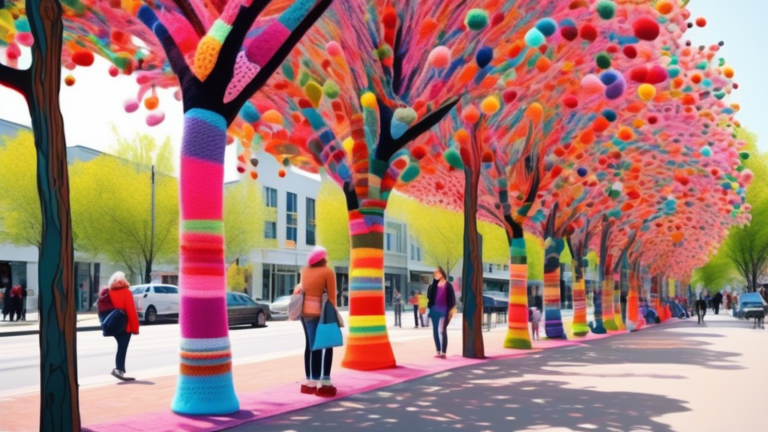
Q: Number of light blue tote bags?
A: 1